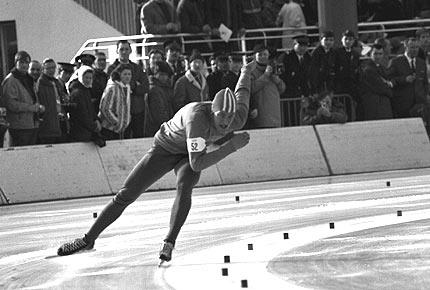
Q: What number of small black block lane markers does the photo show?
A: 10